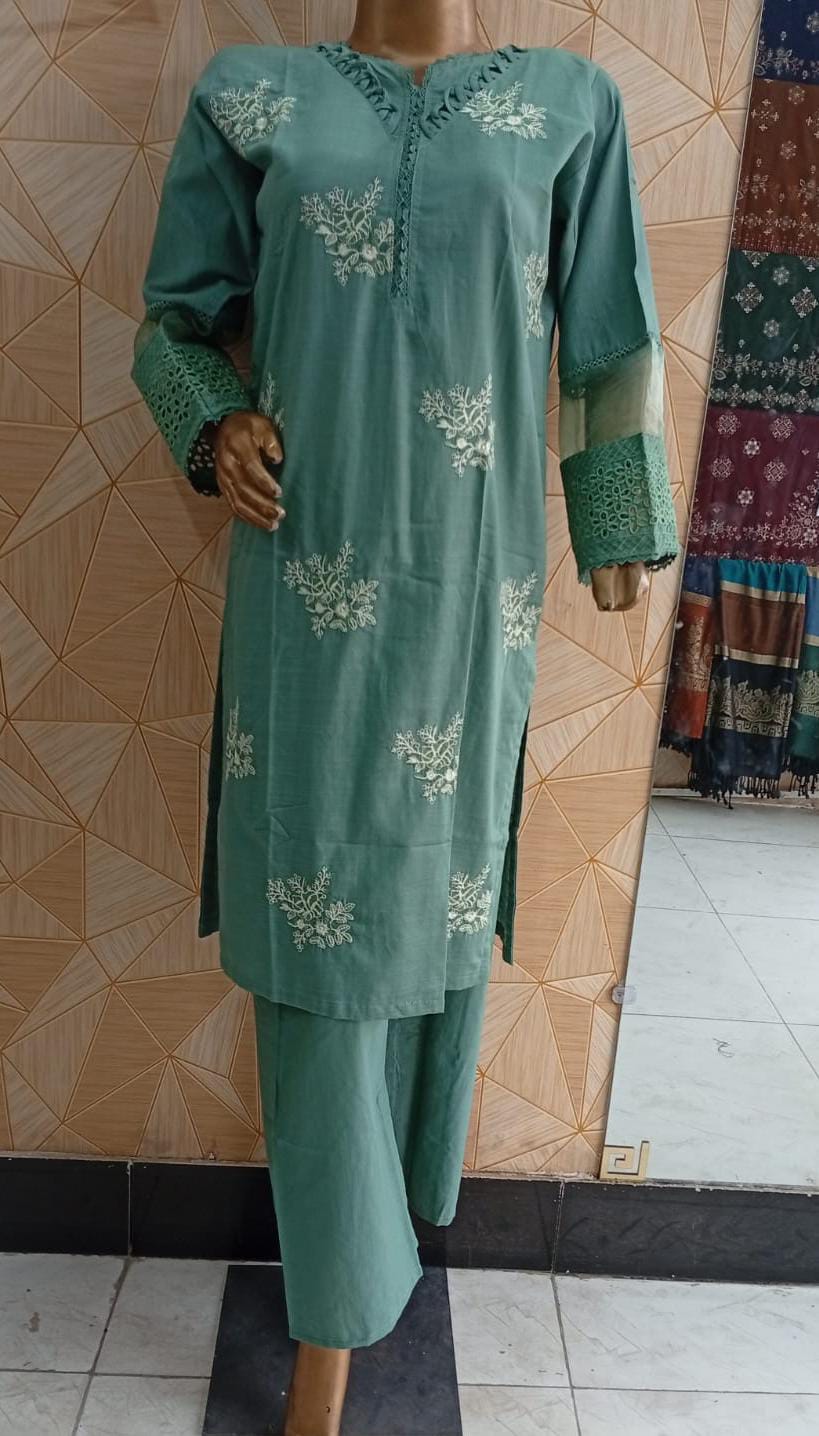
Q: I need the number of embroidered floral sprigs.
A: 12